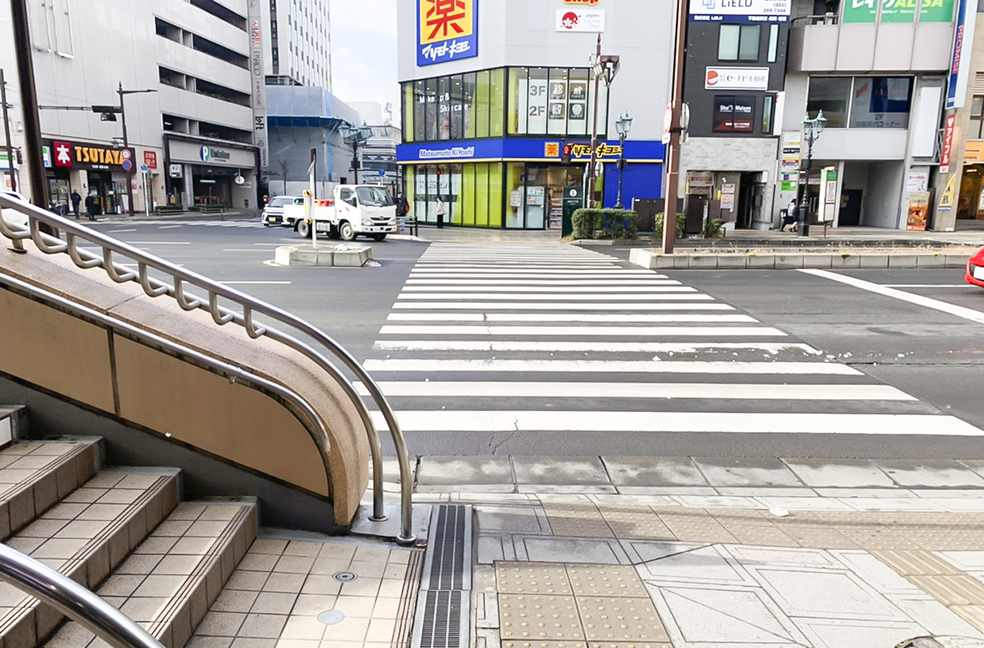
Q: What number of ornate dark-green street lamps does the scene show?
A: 3